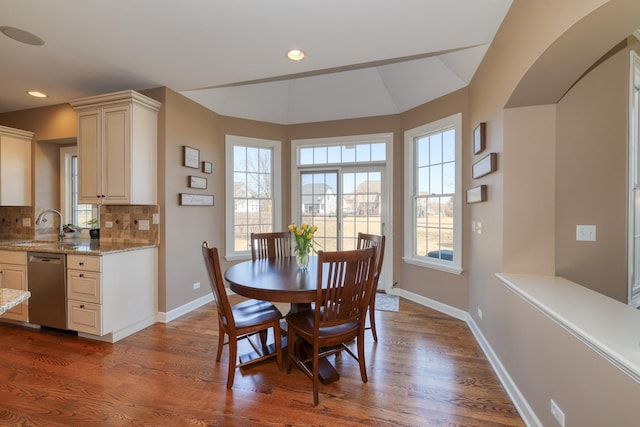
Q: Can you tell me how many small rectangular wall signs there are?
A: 7